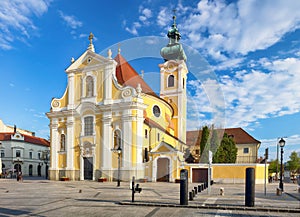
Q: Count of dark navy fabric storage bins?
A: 0